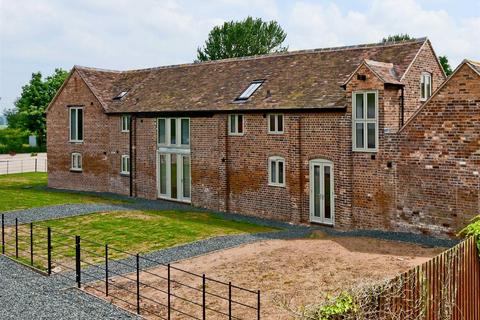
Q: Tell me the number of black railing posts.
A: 11